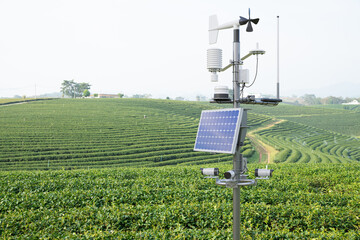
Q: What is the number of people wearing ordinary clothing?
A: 0